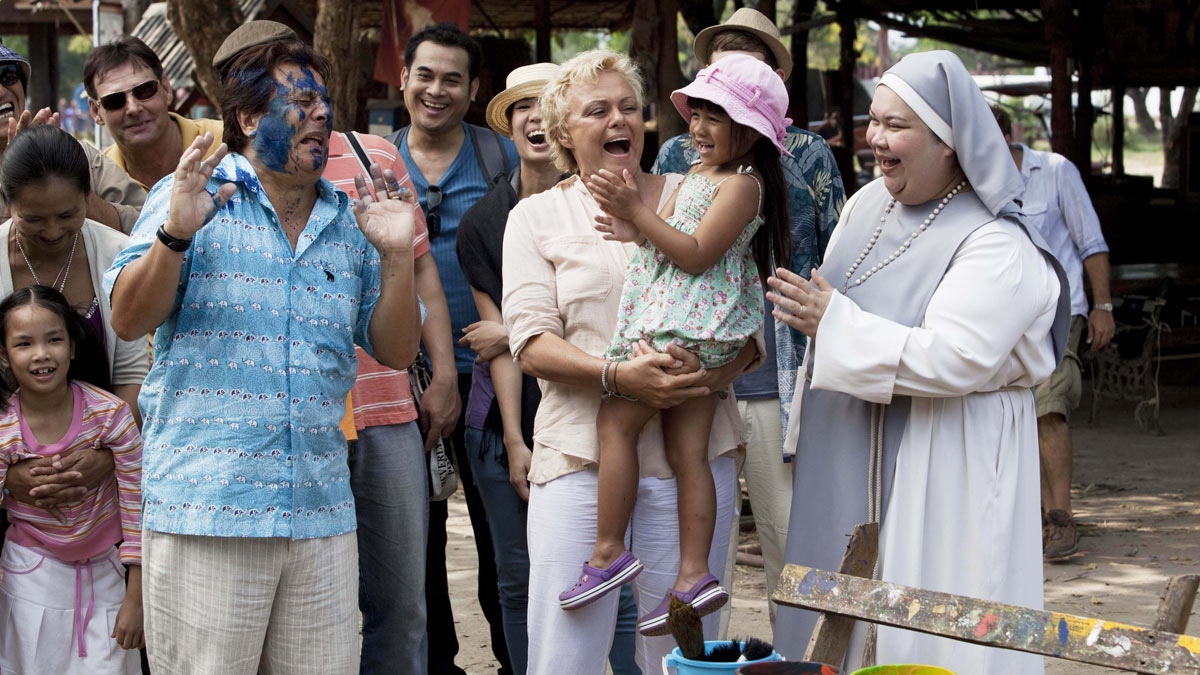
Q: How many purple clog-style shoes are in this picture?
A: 2